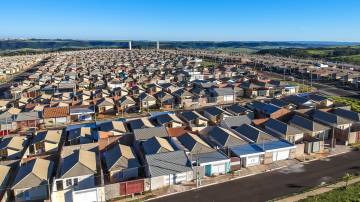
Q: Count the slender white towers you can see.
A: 2